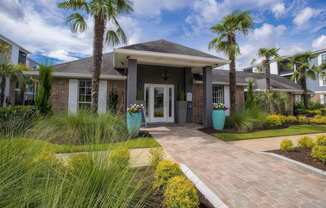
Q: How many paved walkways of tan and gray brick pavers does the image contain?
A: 1